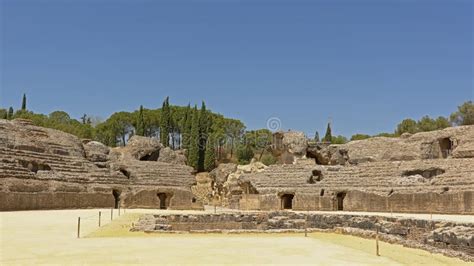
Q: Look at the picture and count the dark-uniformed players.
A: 0